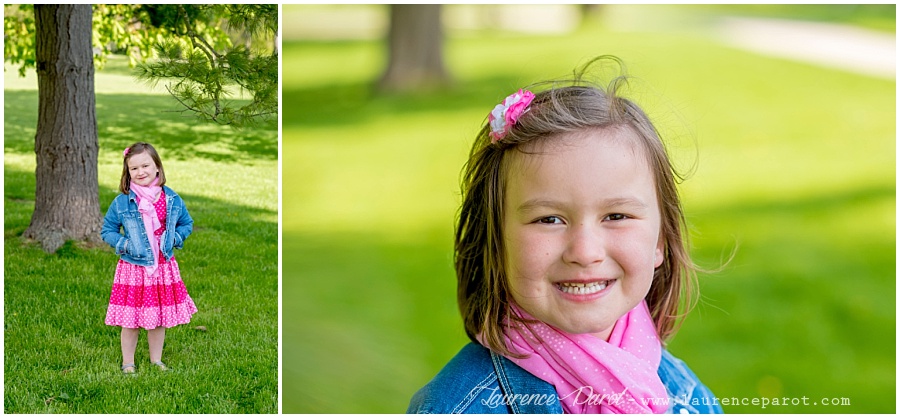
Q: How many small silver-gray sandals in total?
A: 2